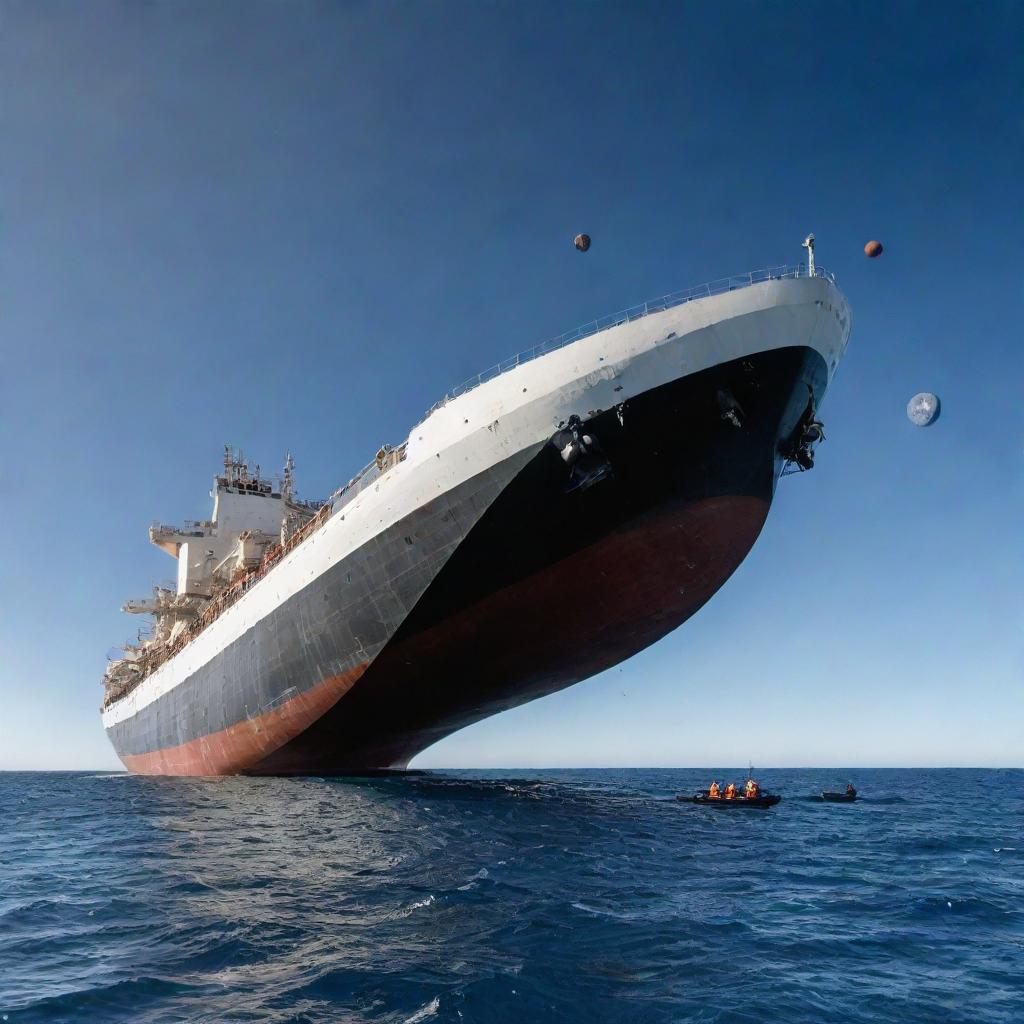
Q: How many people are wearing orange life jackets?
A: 3